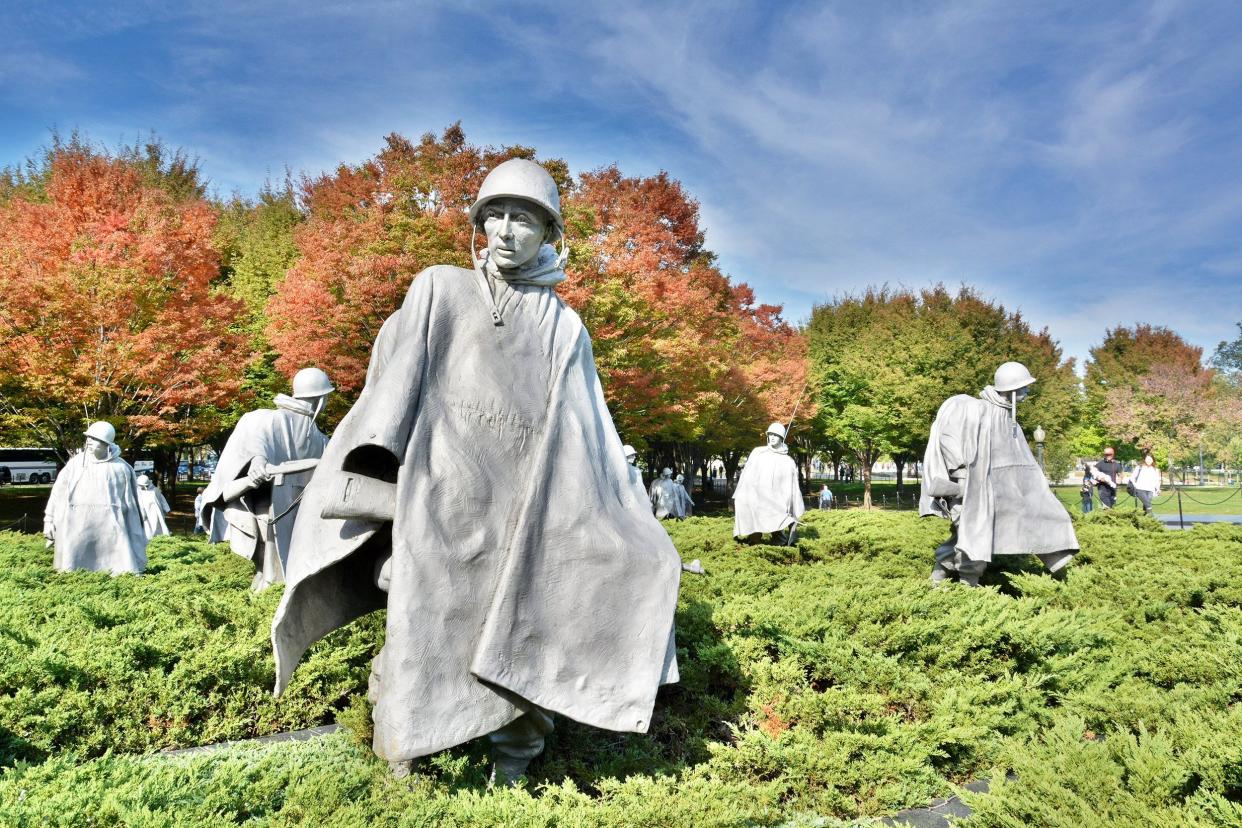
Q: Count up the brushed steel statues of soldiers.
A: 9